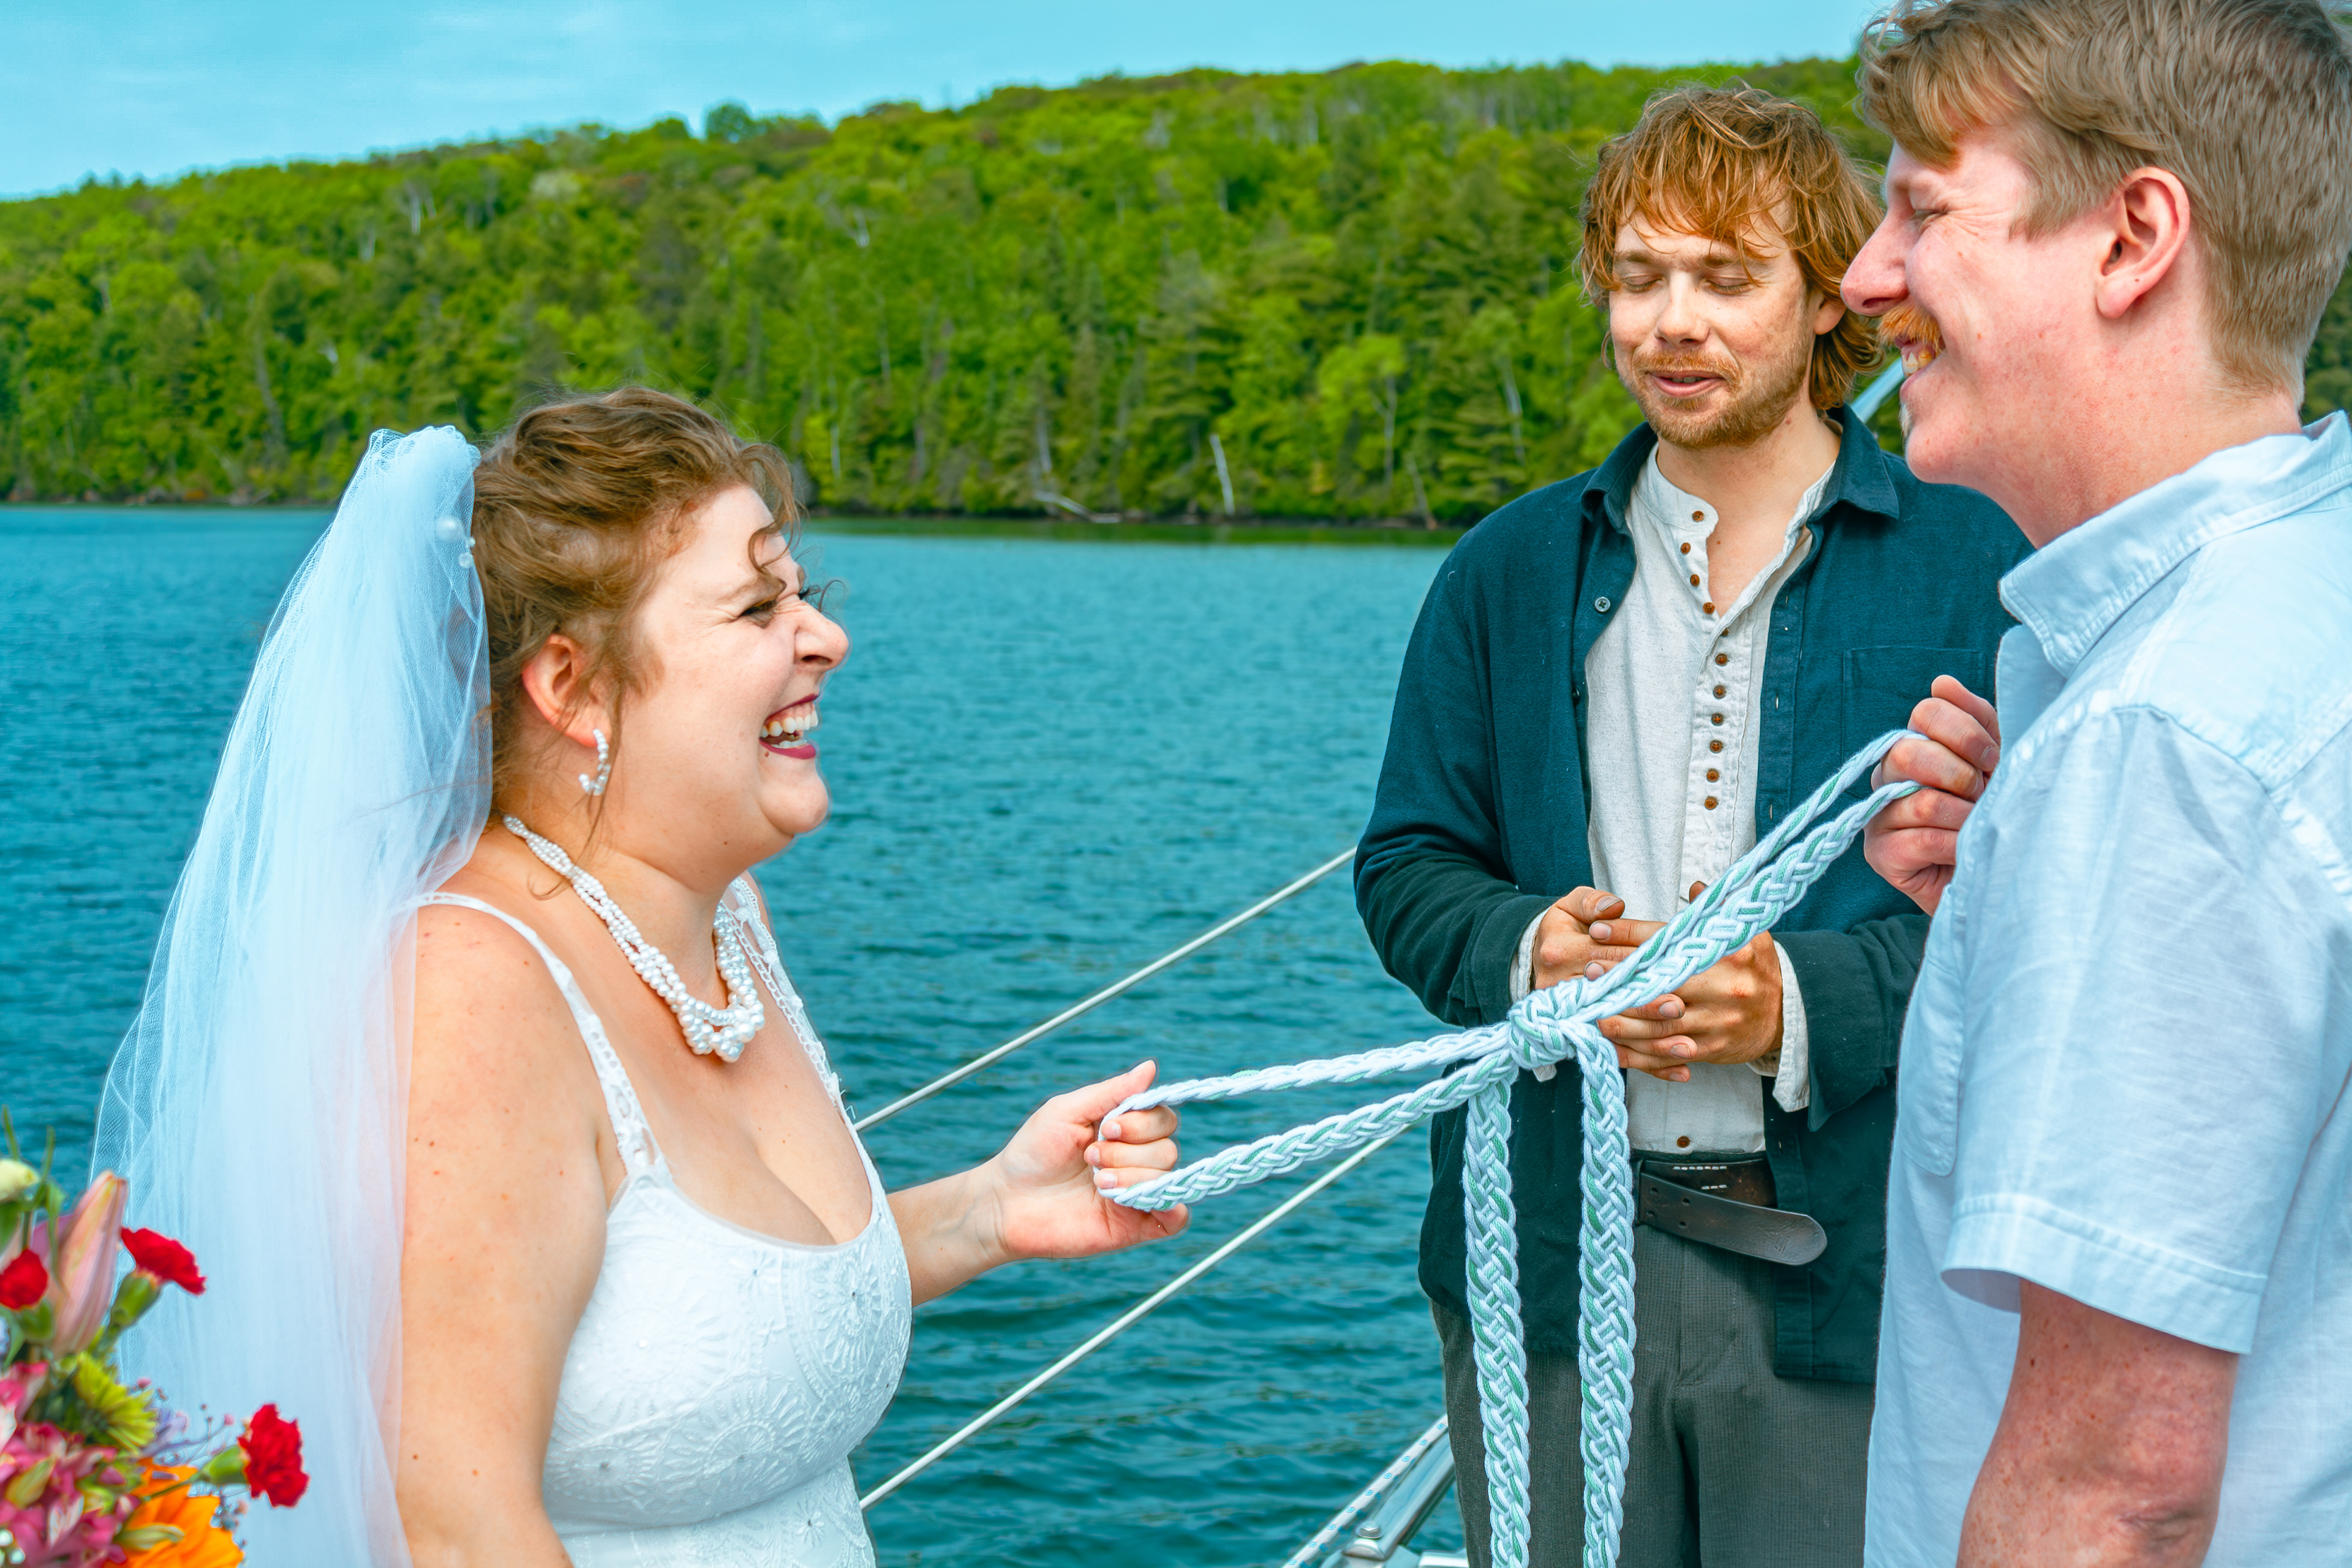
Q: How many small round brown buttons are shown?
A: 12